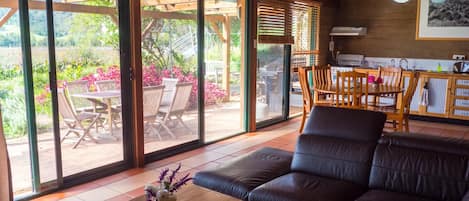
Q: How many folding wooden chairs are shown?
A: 6